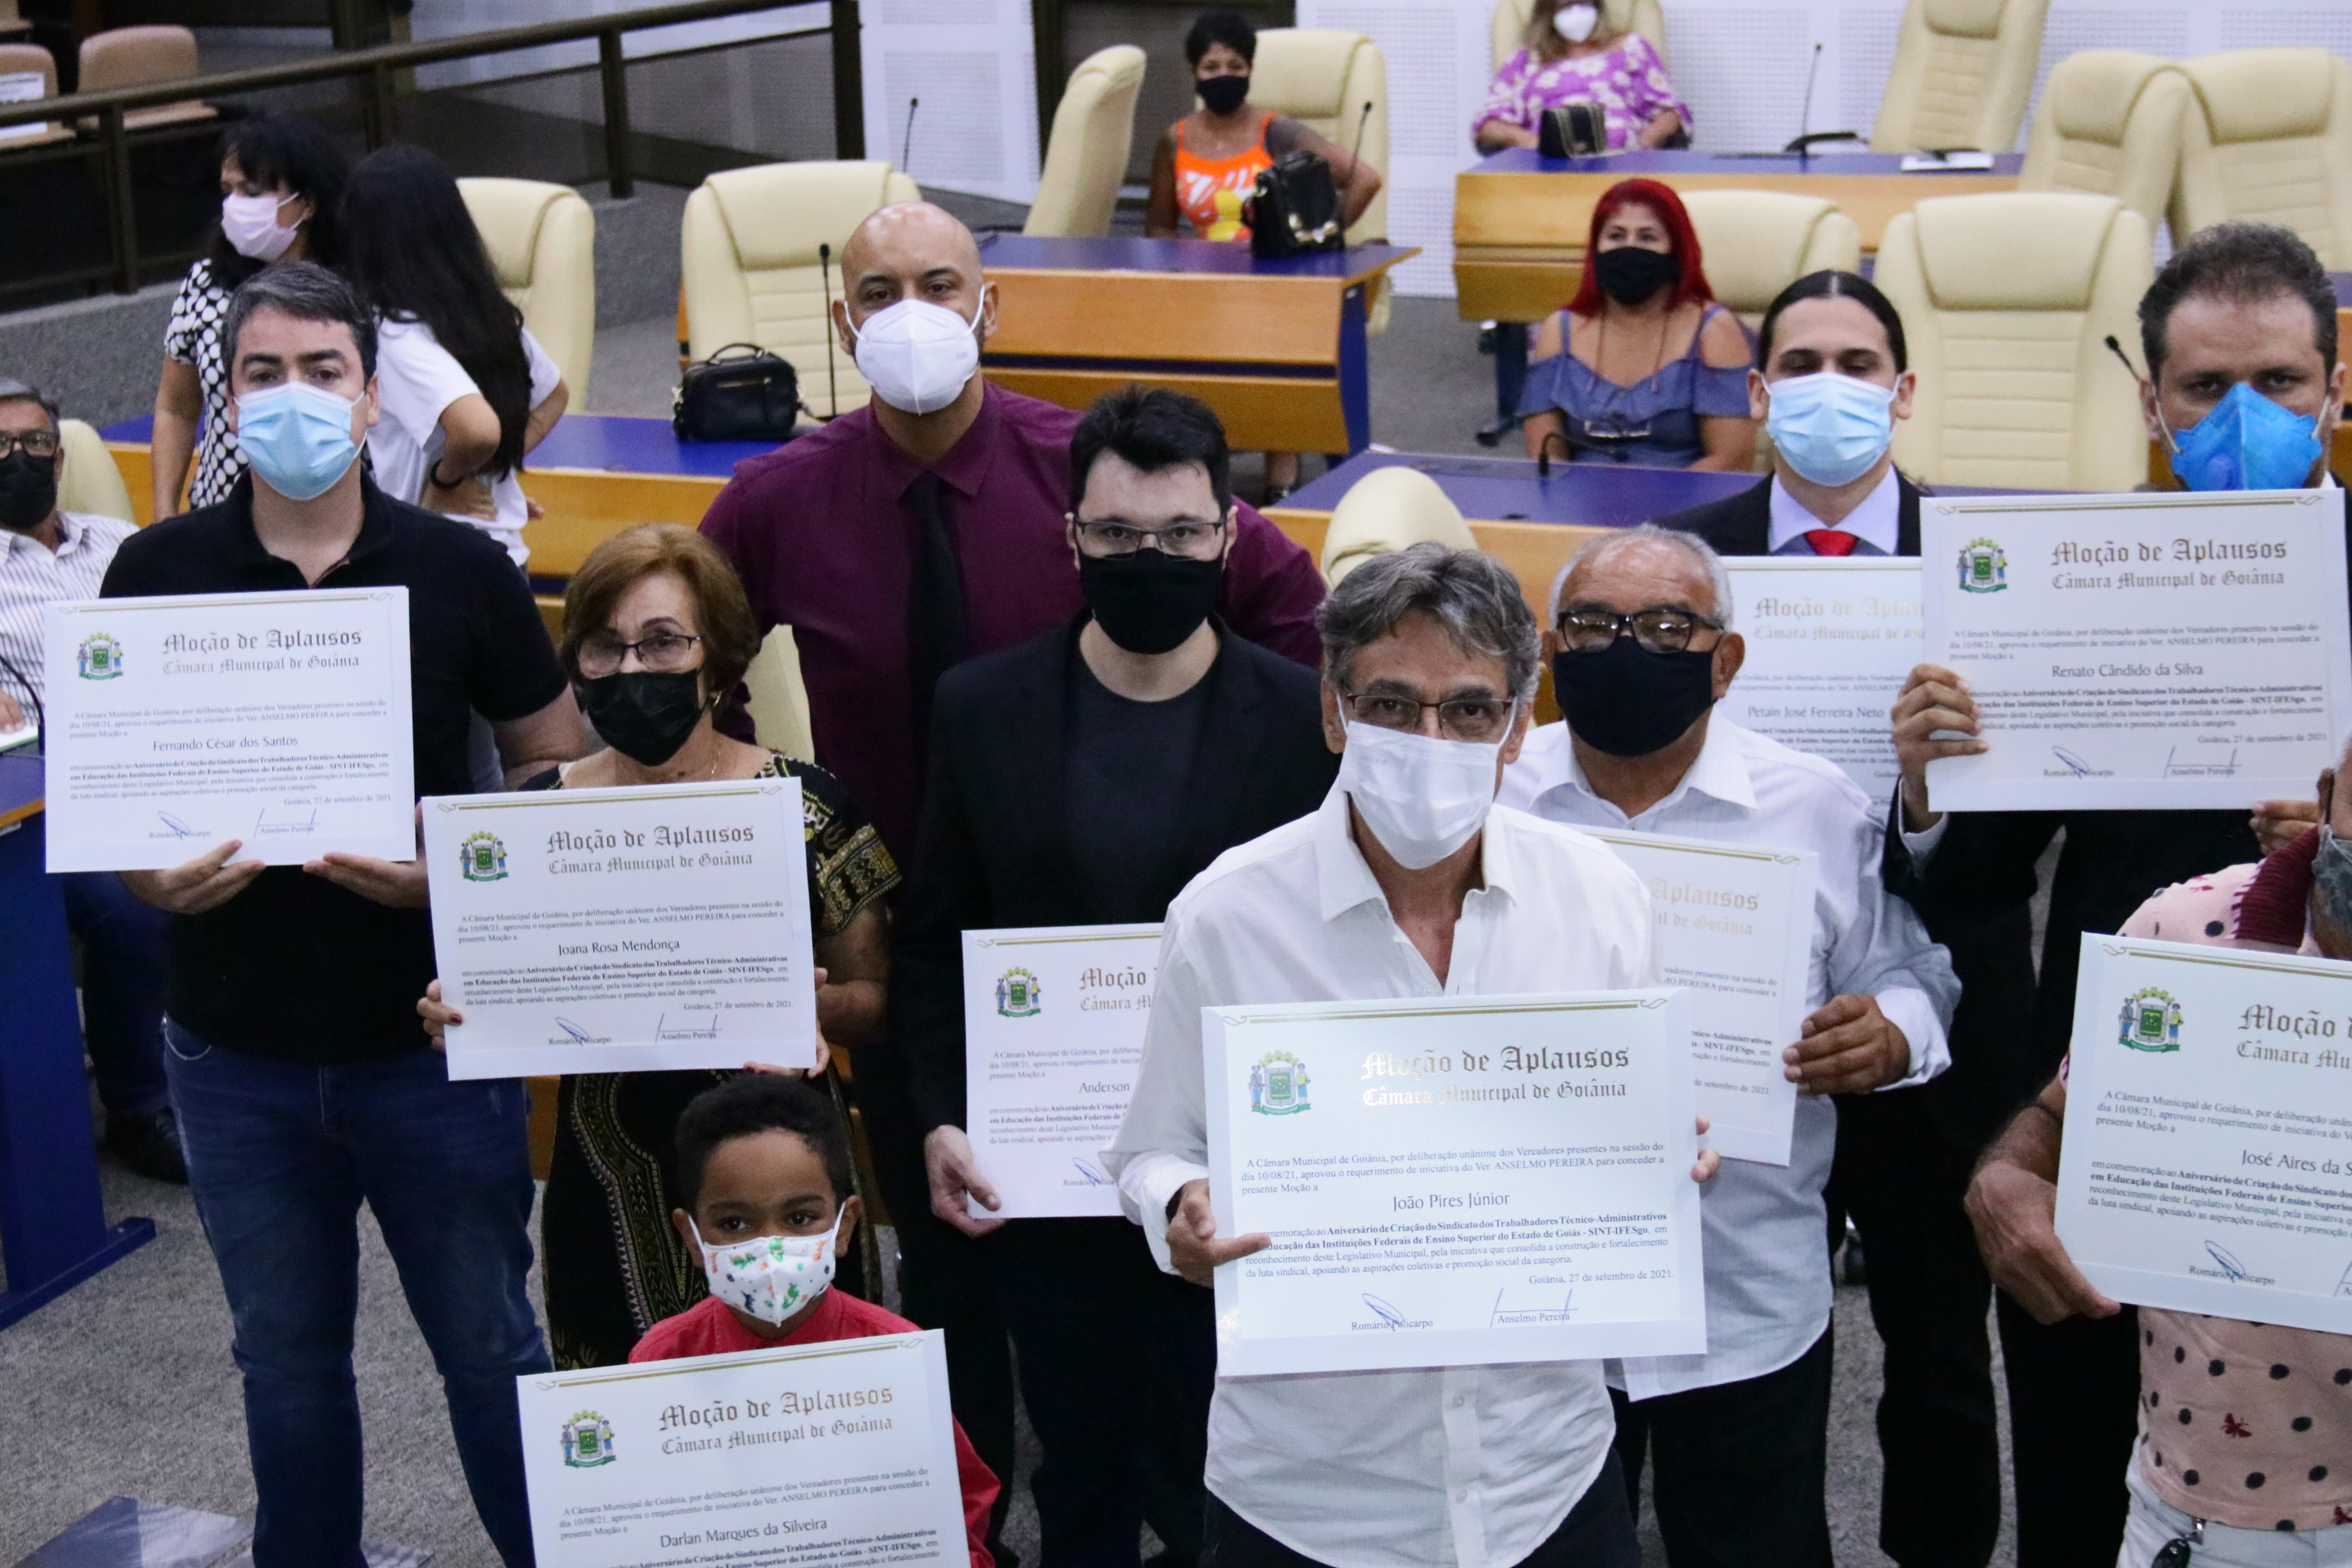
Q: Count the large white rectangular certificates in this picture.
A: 9